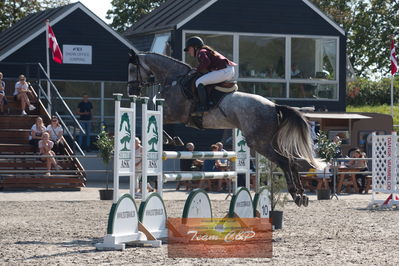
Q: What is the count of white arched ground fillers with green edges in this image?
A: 5